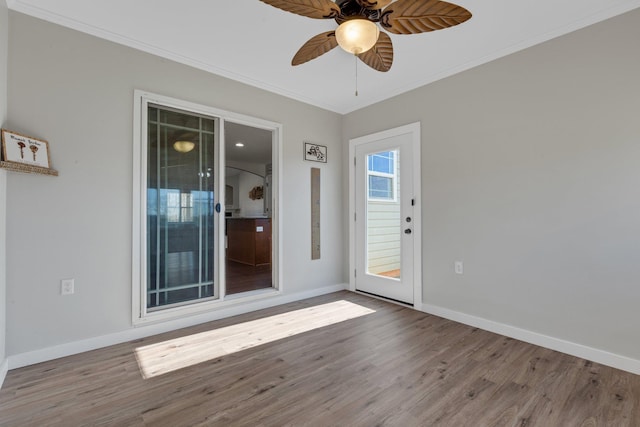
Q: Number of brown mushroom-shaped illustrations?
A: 2